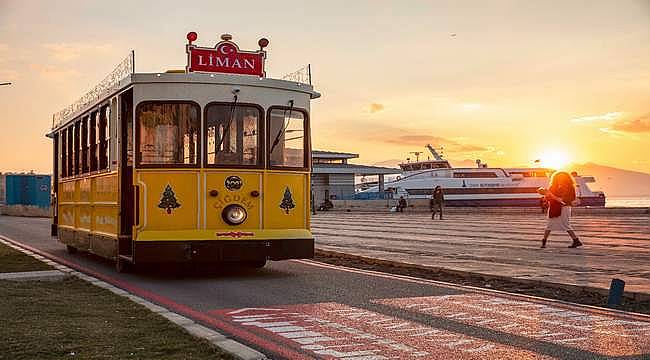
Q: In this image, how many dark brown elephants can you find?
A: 0